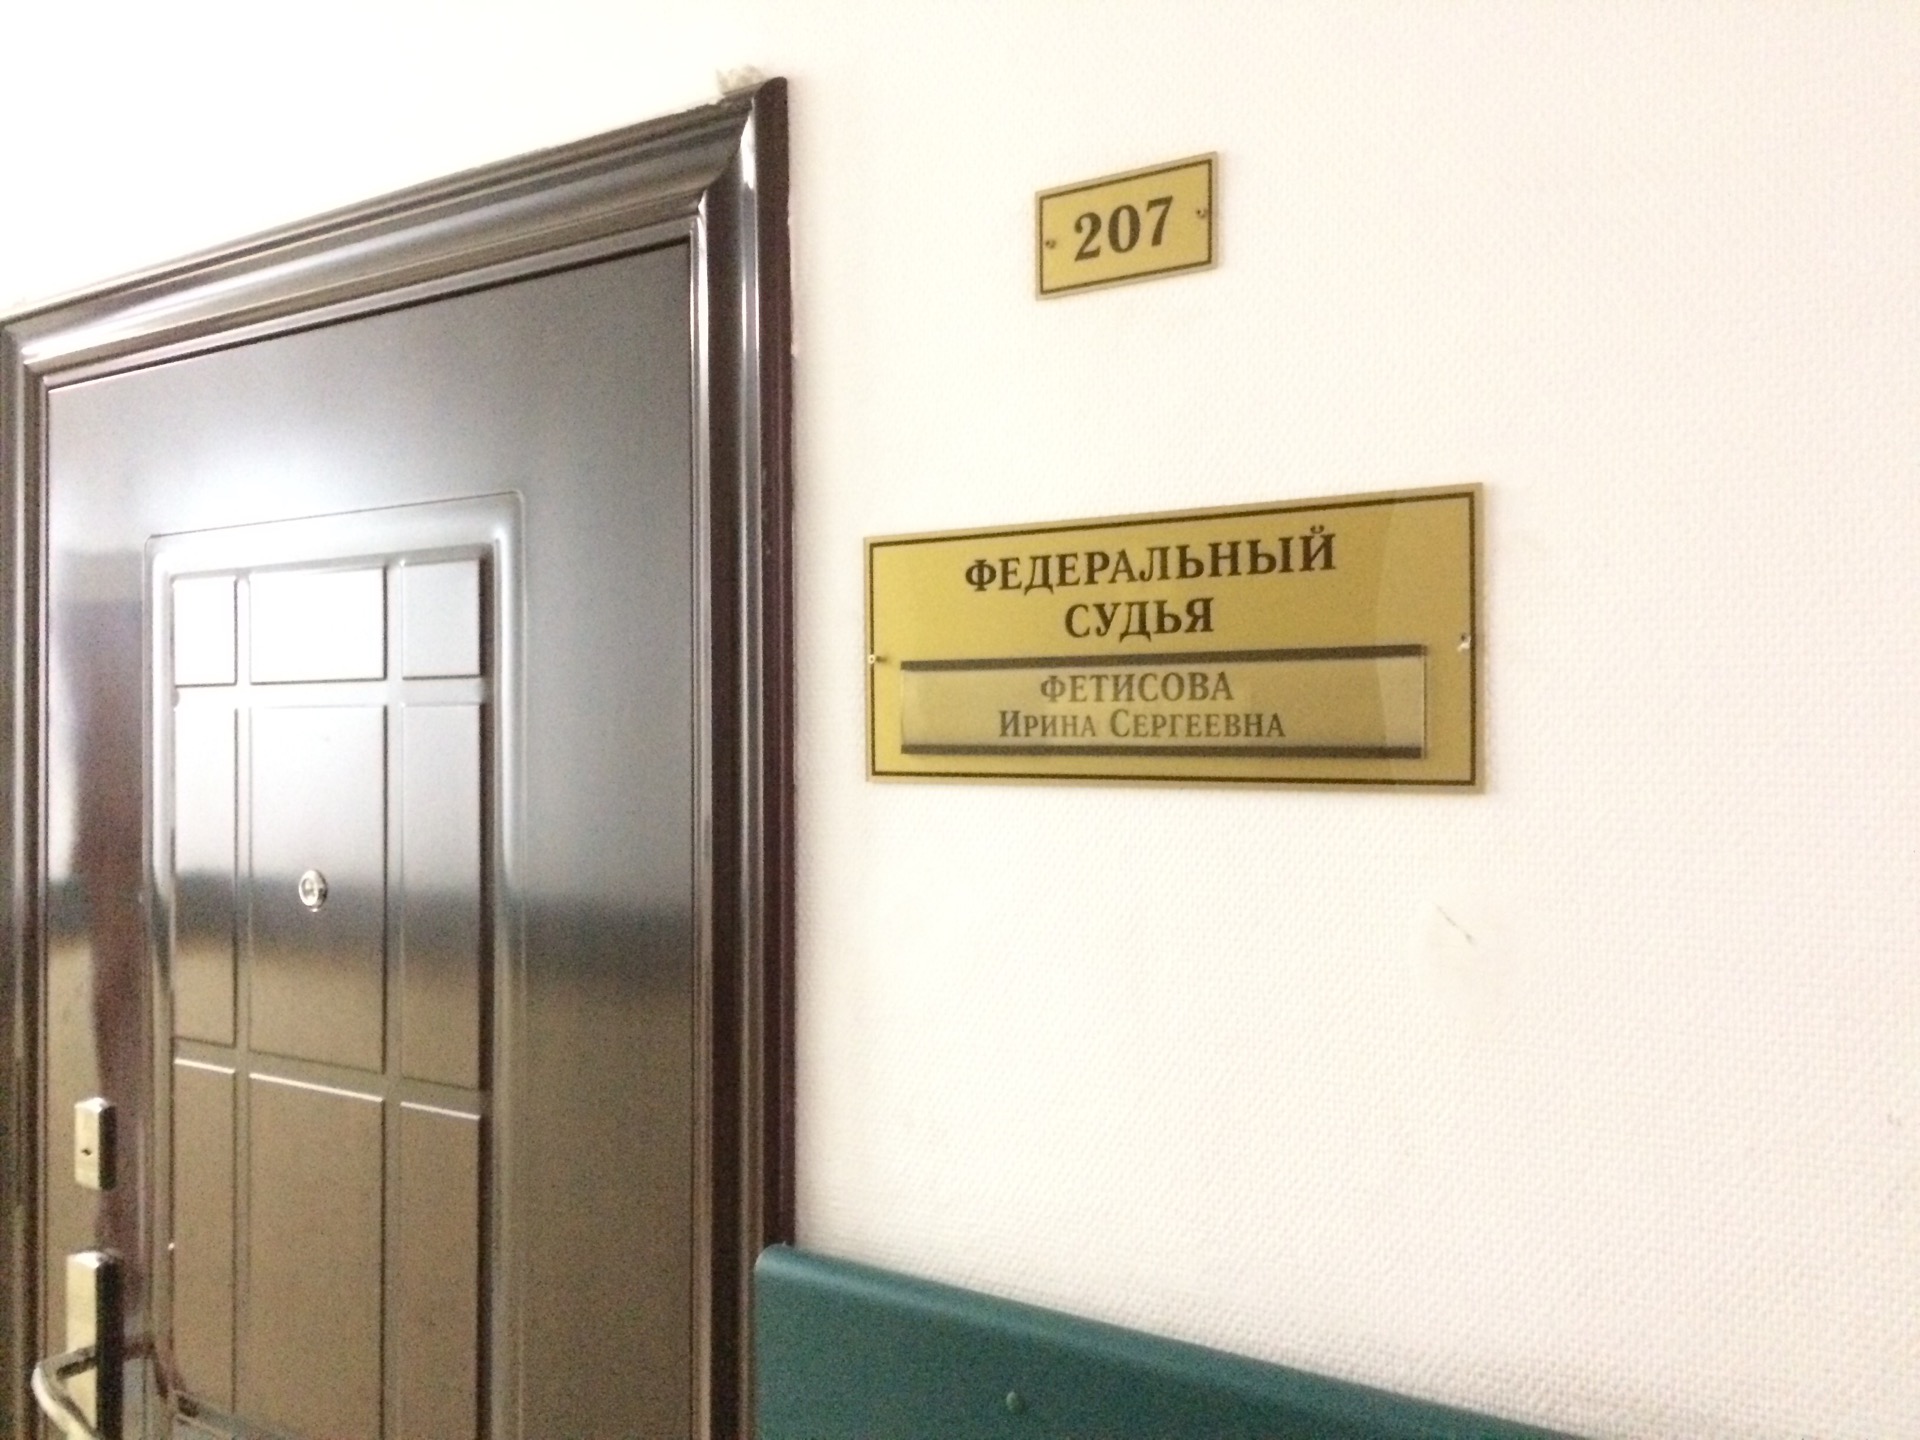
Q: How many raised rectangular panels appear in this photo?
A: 9